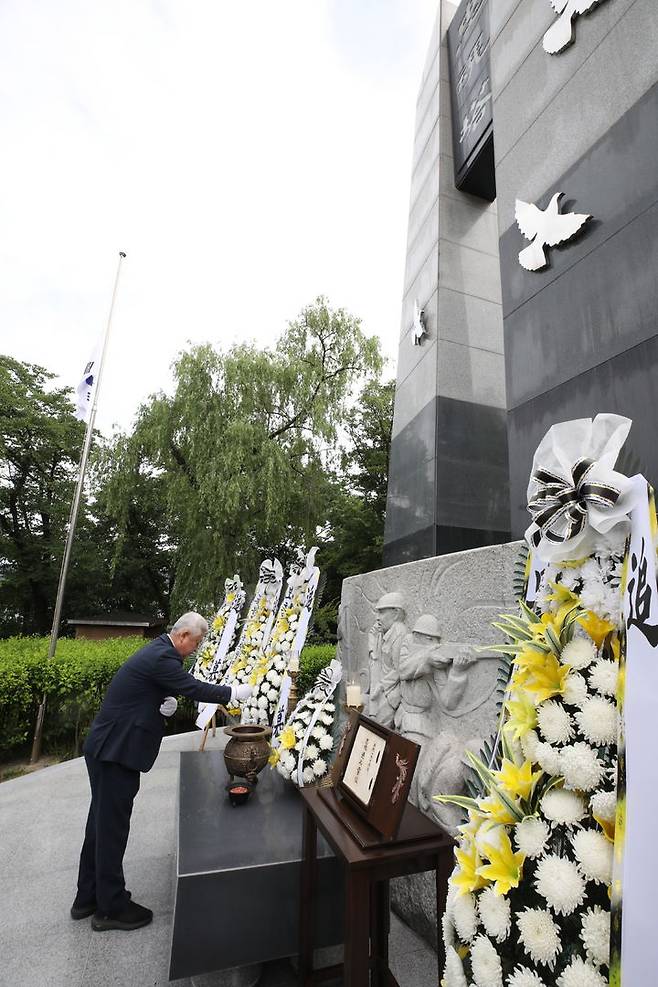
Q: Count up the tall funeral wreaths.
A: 4